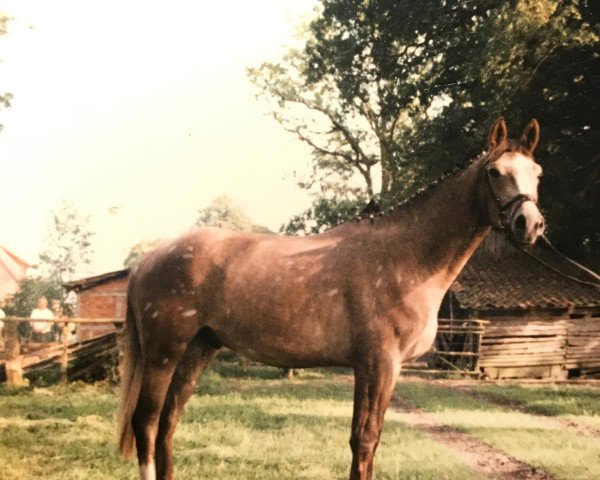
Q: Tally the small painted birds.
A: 0